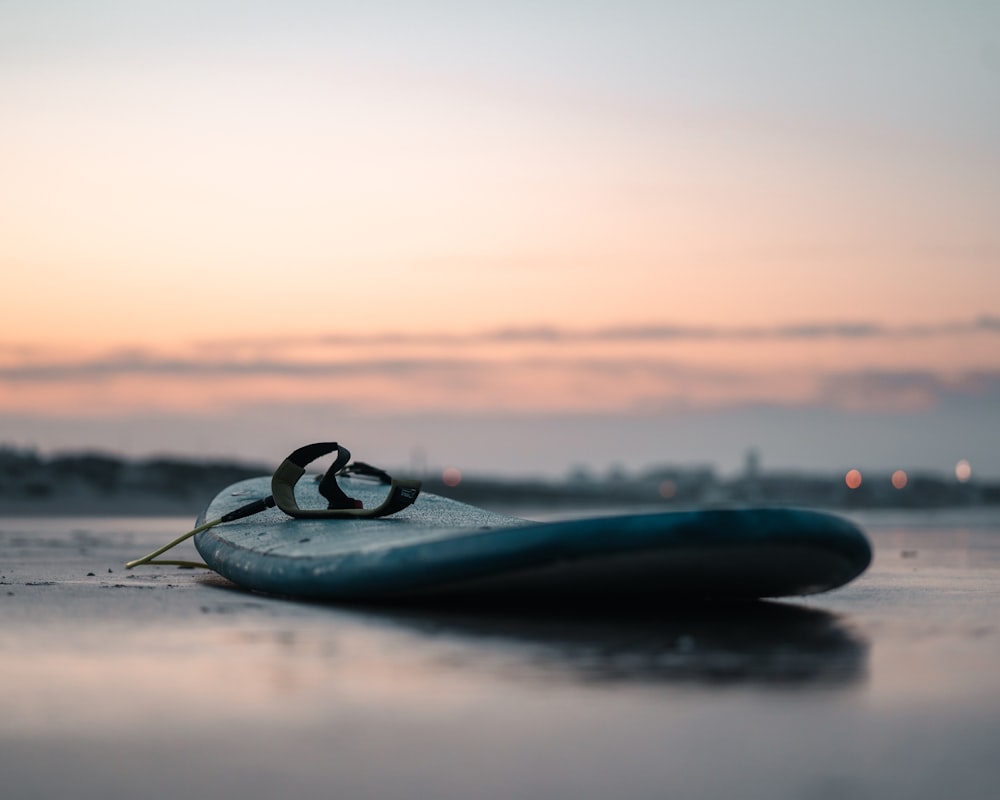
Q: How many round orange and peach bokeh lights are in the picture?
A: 5